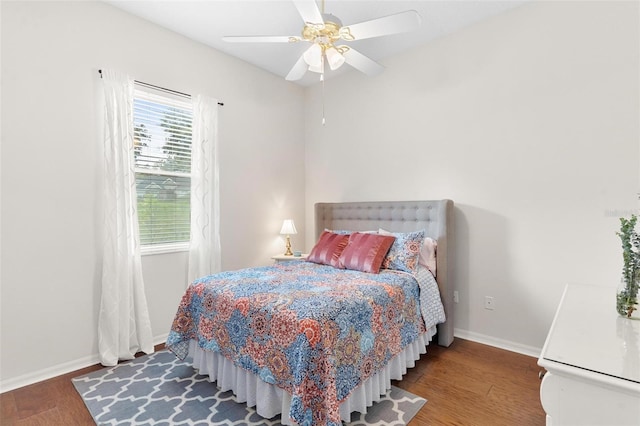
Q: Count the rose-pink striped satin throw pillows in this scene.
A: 2